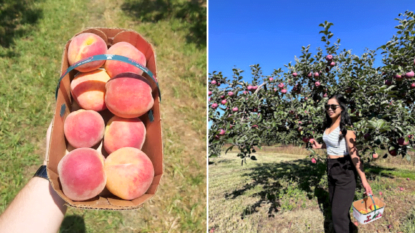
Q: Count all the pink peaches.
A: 8